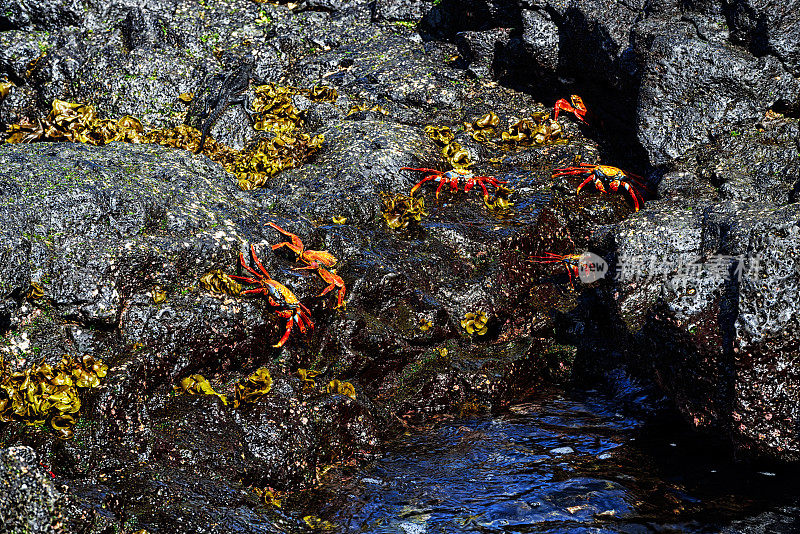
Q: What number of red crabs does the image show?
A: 6